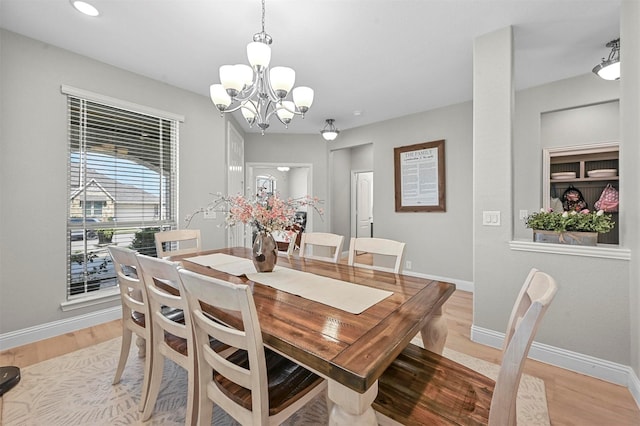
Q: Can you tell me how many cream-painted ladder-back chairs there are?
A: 8